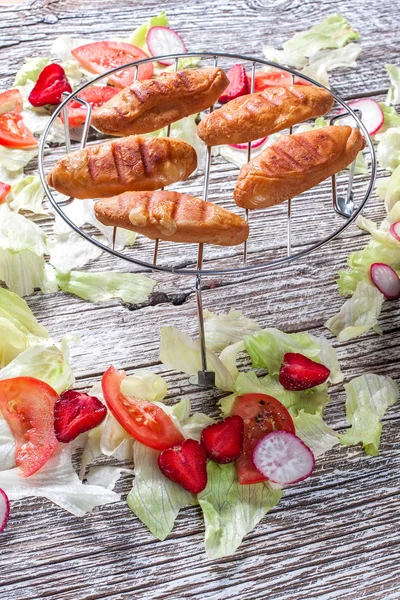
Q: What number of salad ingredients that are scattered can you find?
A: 4